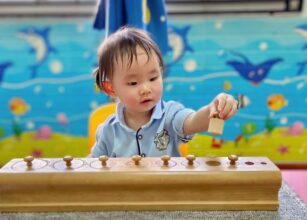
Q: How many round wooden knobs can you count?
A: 7